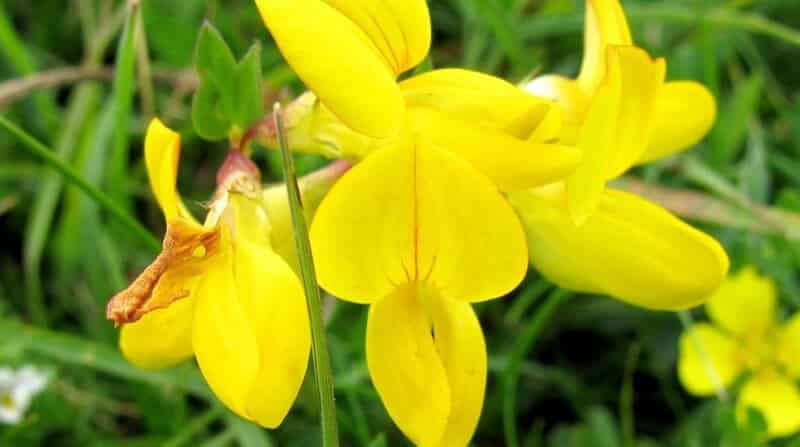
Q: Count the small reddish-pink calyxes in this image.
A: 2